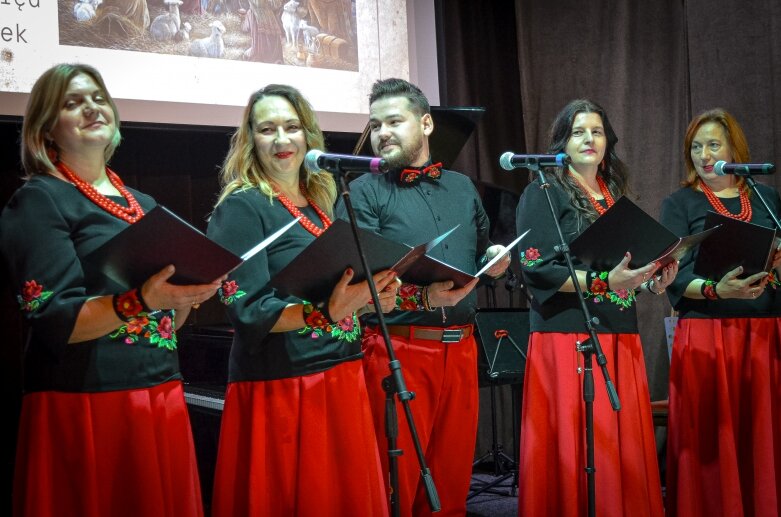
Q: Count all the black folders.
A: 5